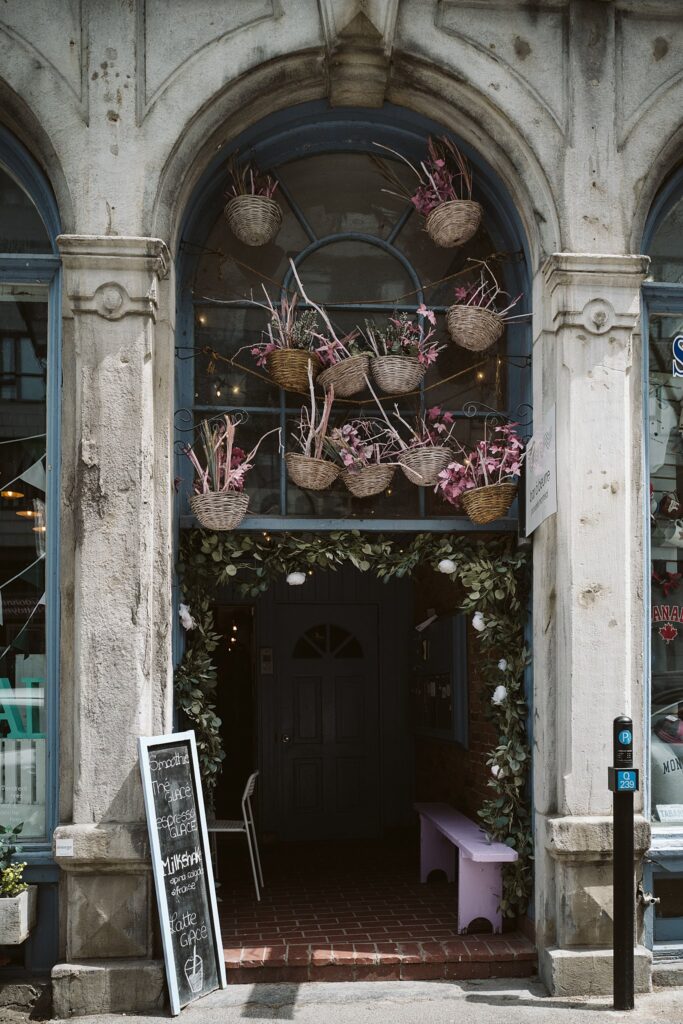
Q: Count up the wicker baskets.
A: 11